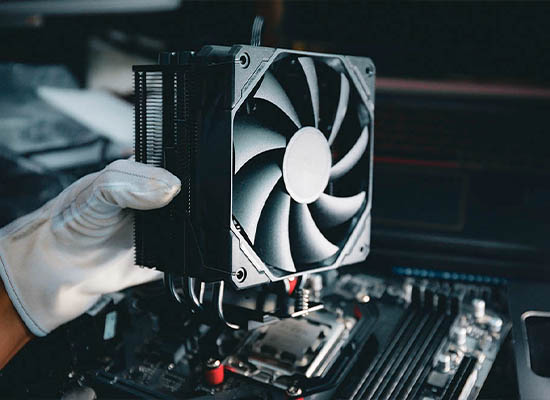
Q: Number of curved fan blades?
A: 9